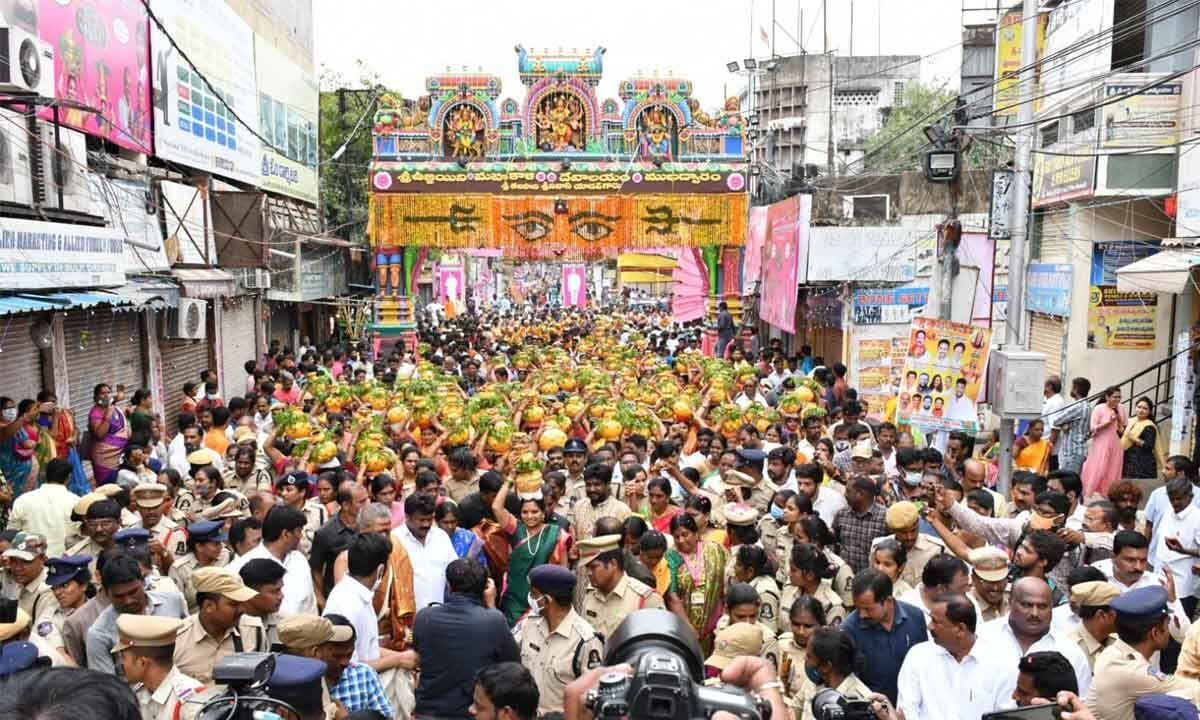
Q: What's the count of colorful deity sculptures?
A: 3